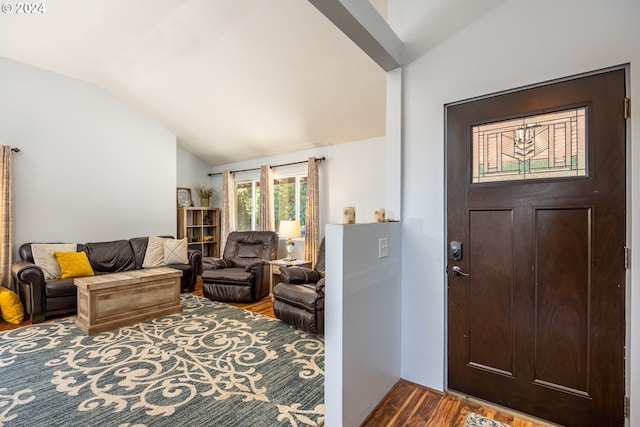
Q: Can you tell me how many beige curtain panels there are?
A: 4